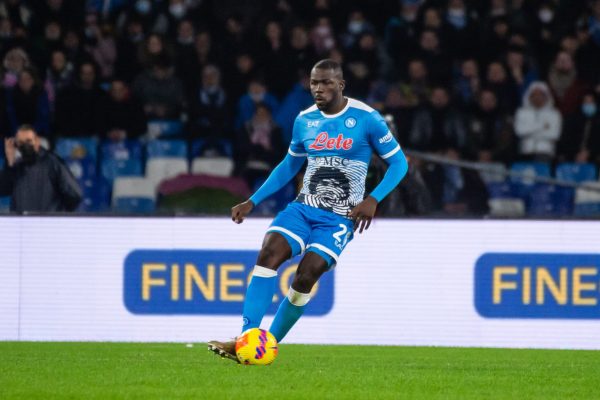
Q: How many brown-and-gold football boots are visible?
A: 1